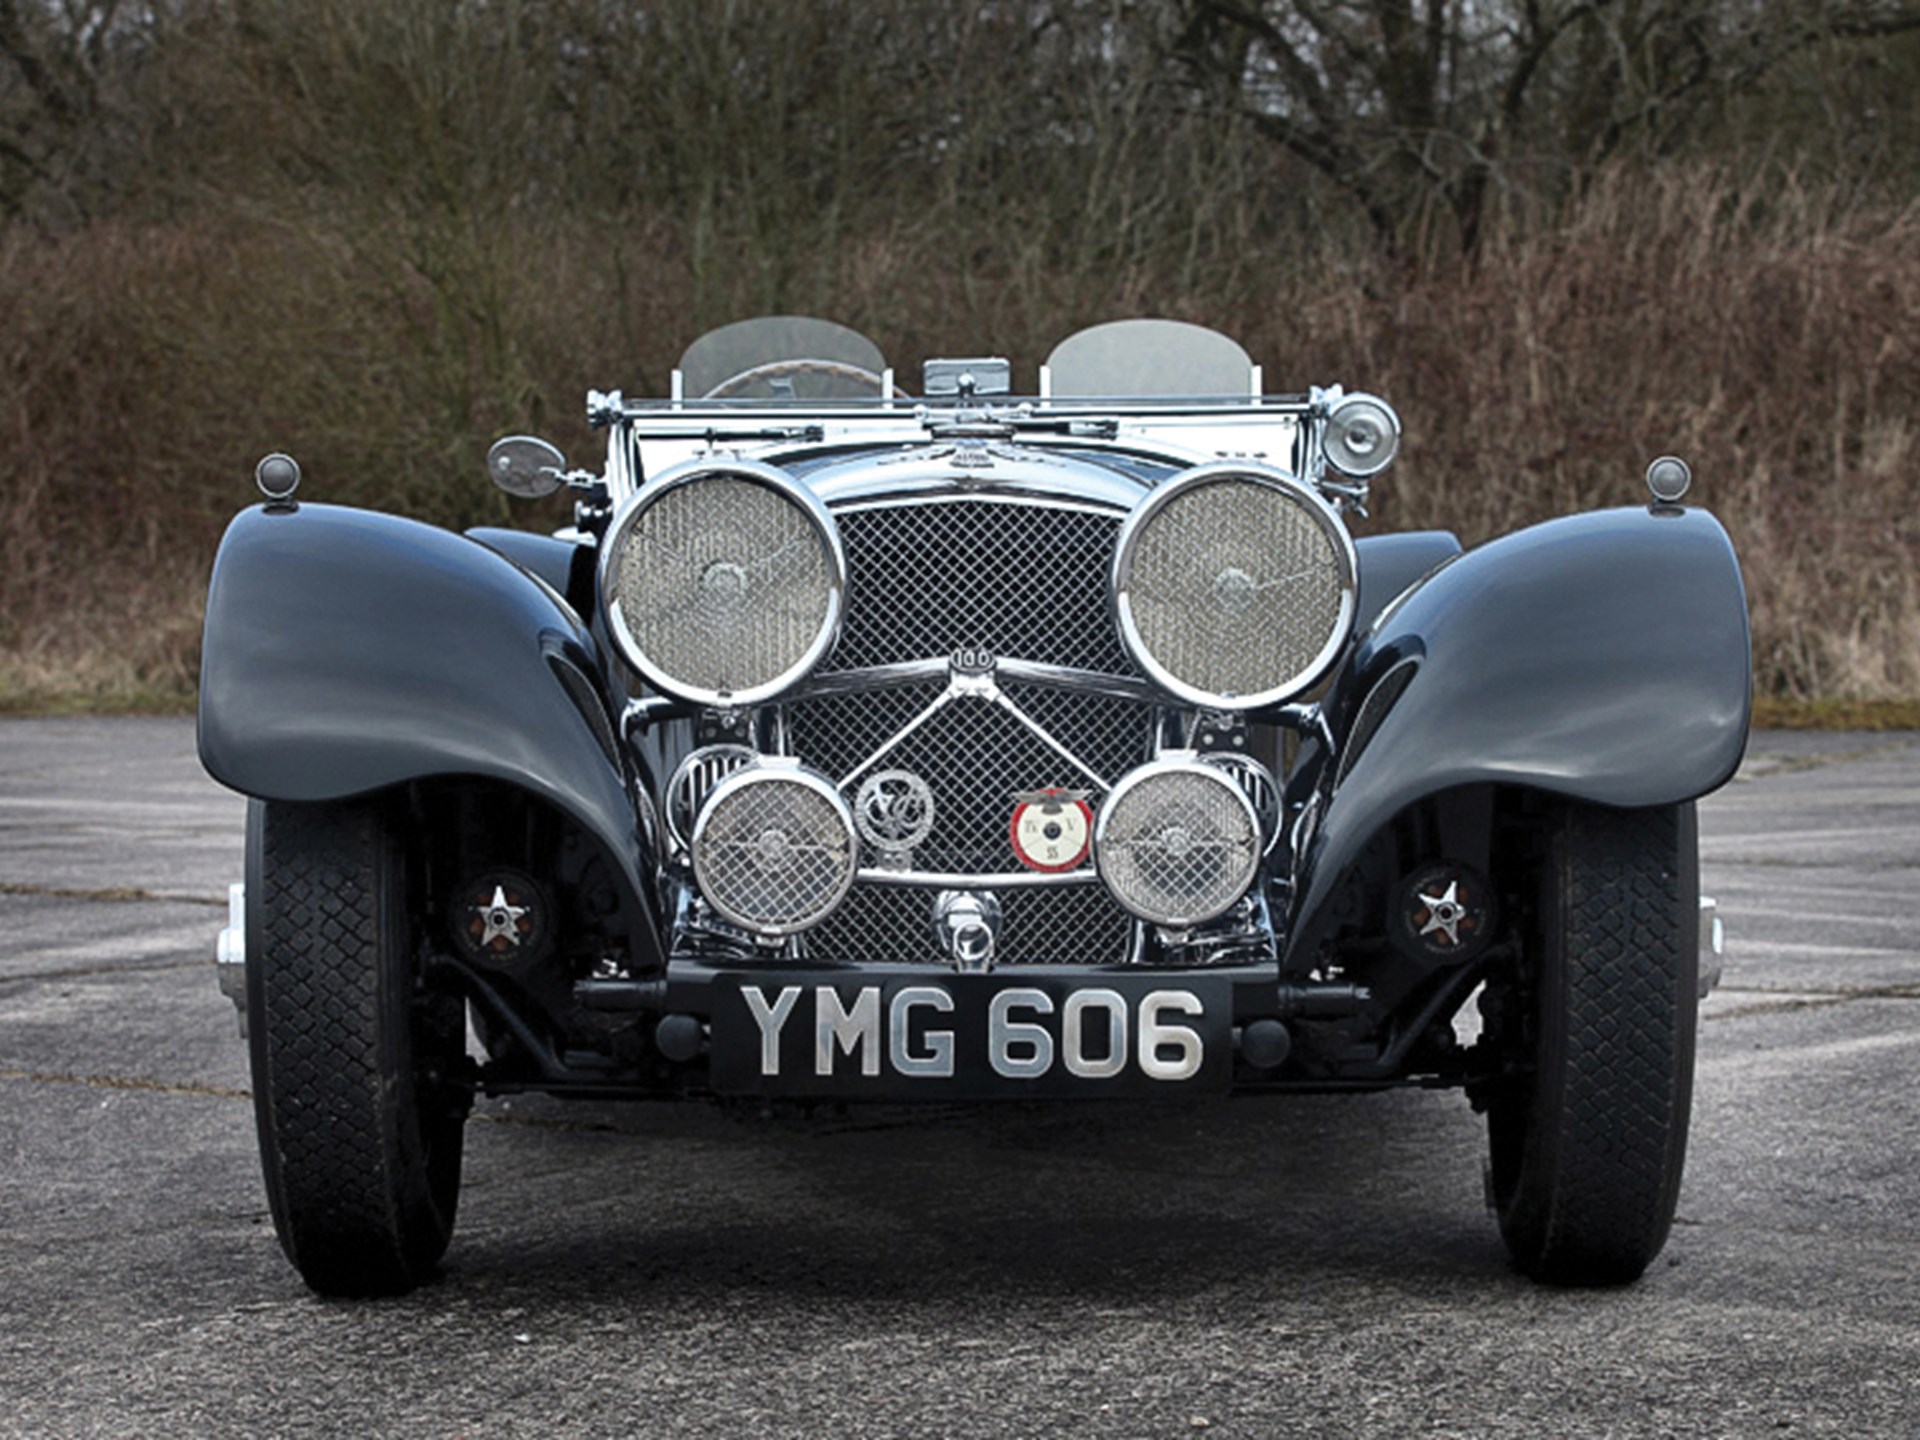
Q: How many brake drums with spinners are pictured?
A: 2